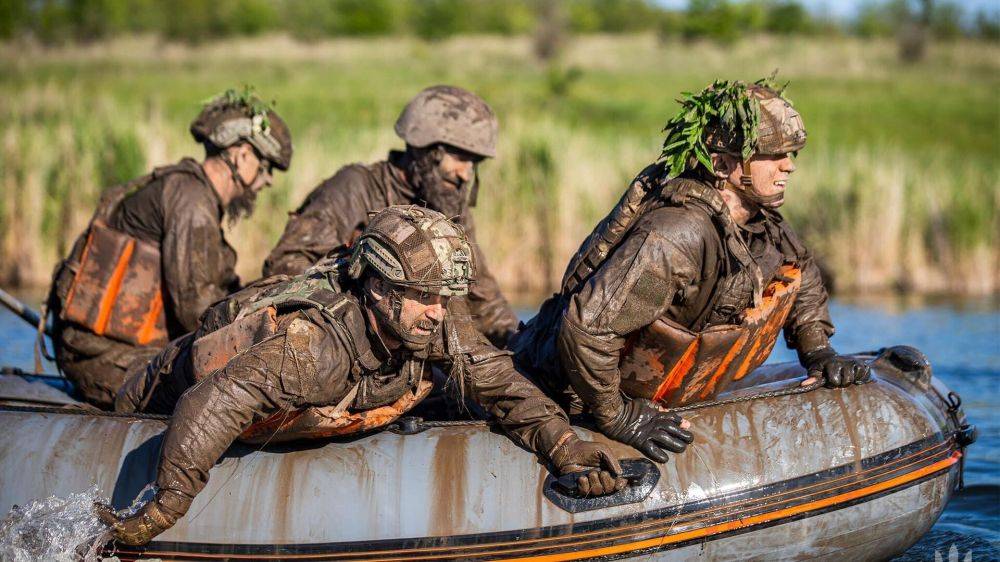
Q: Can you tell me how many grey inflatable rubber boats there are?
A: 1